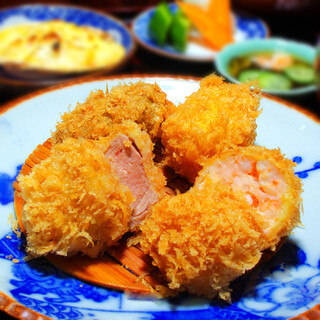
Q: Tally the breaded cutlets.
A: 4